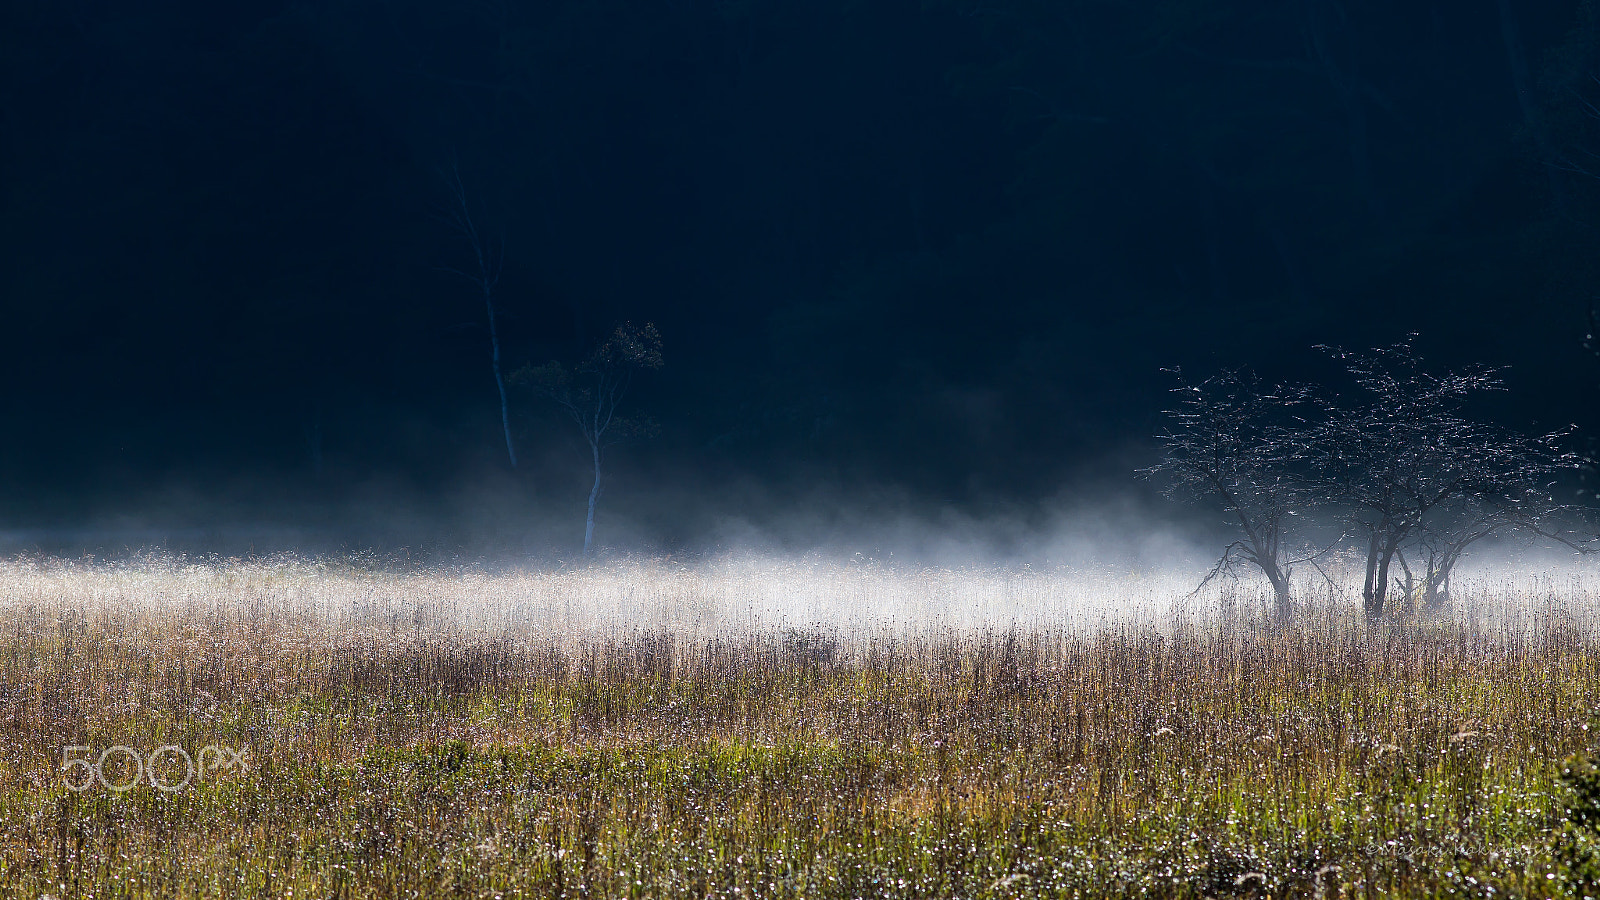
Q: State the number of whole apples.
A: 0